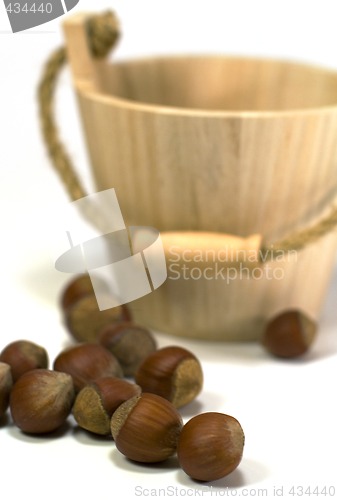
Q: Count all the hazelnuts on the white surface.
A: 12